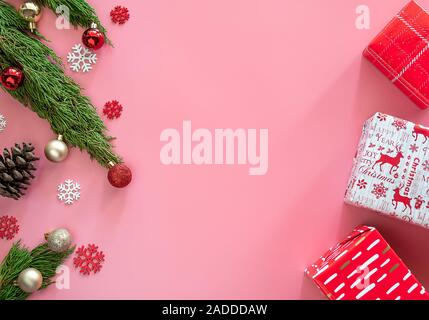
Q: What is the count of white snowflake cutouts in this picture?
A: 3